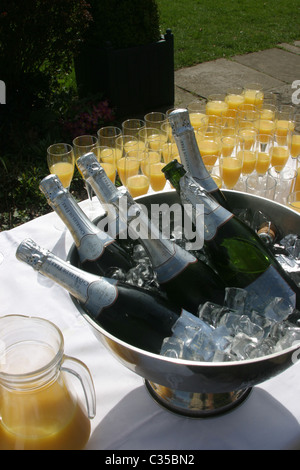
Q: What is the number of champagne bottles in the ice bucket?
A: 6